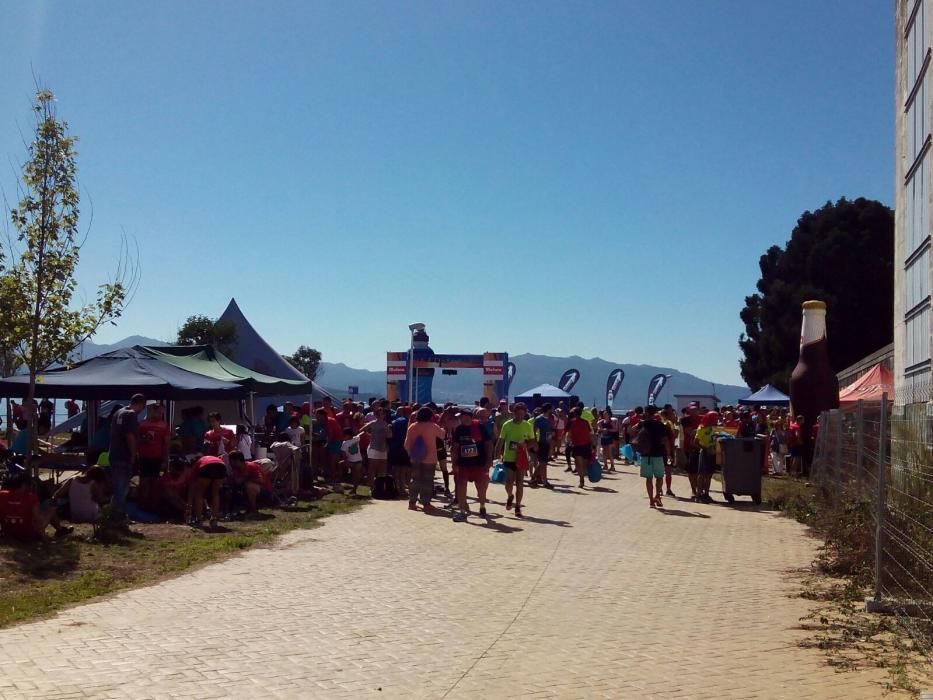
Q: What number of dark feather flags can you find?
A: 4